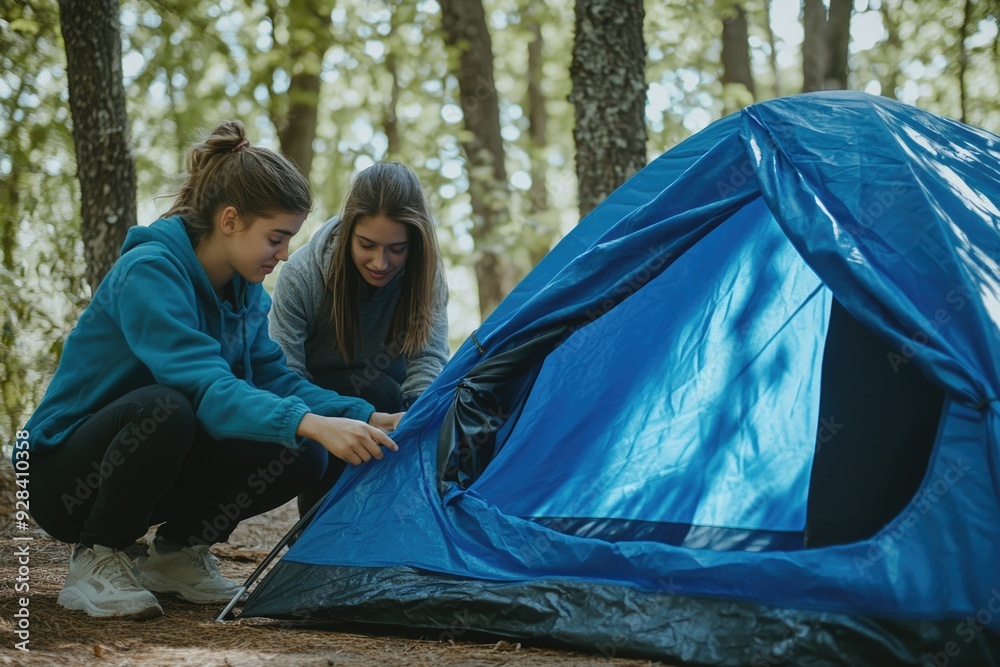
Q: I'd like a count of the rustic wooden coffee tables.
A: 0